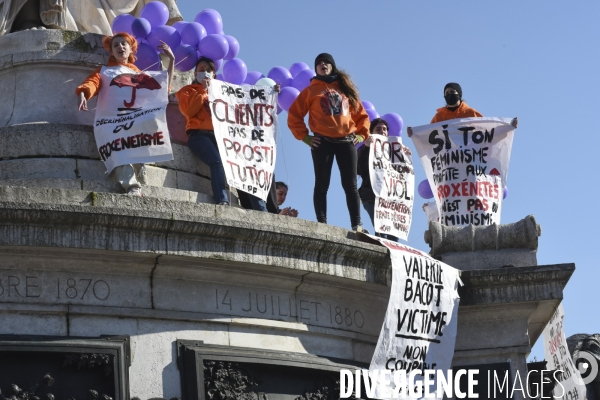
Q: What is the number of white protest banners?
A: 6